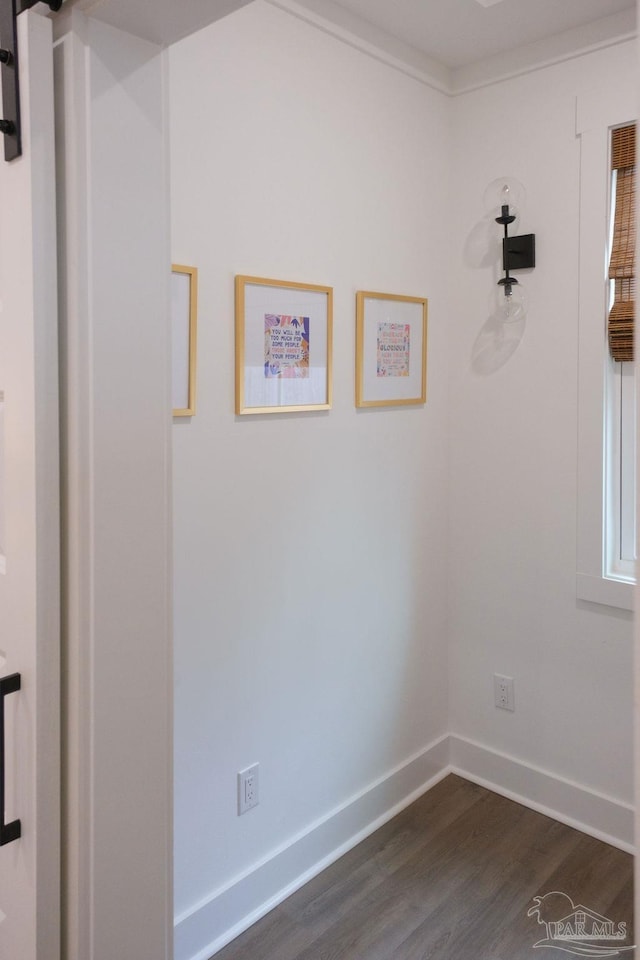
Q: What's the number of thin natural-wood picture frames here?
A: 3